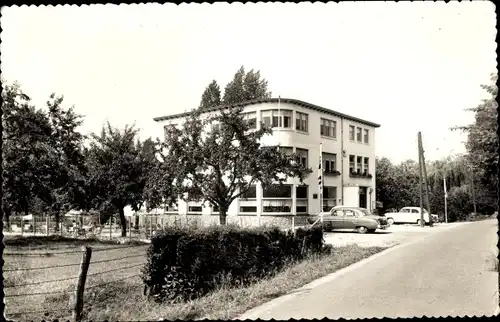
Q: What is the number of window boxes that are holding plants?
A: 2